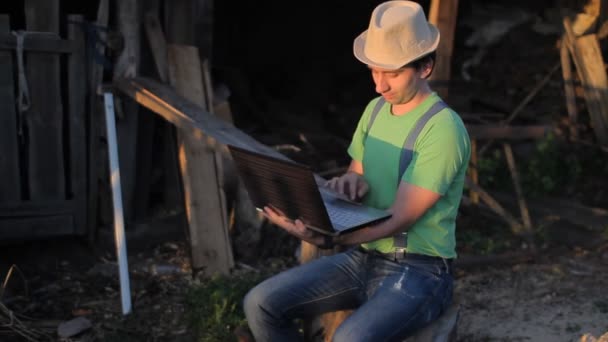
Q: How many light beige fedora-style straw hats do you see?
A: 1